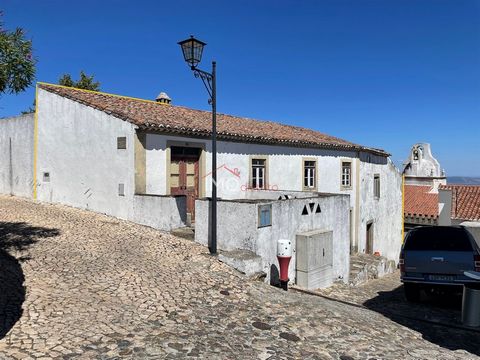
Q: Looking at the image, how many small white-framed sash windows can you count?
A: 3